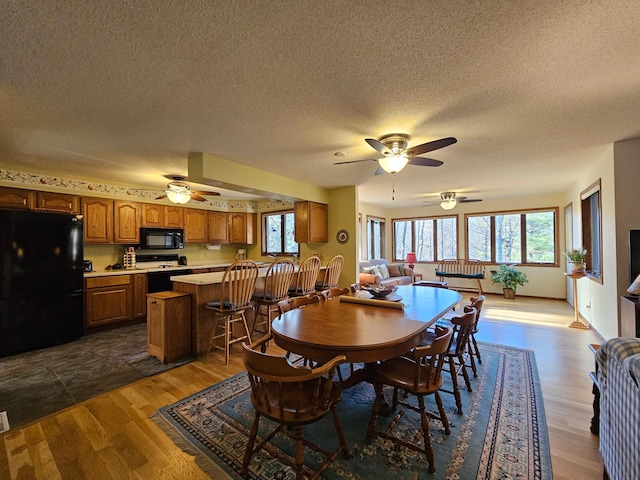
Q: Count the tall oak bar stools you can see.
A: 4